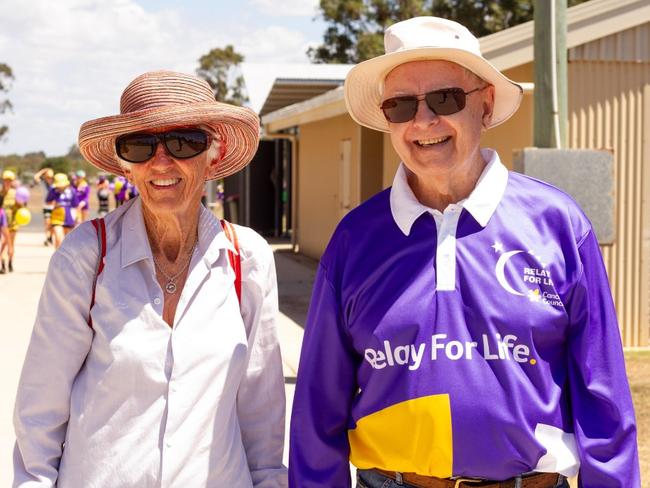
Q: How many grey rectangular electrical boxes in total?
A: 1